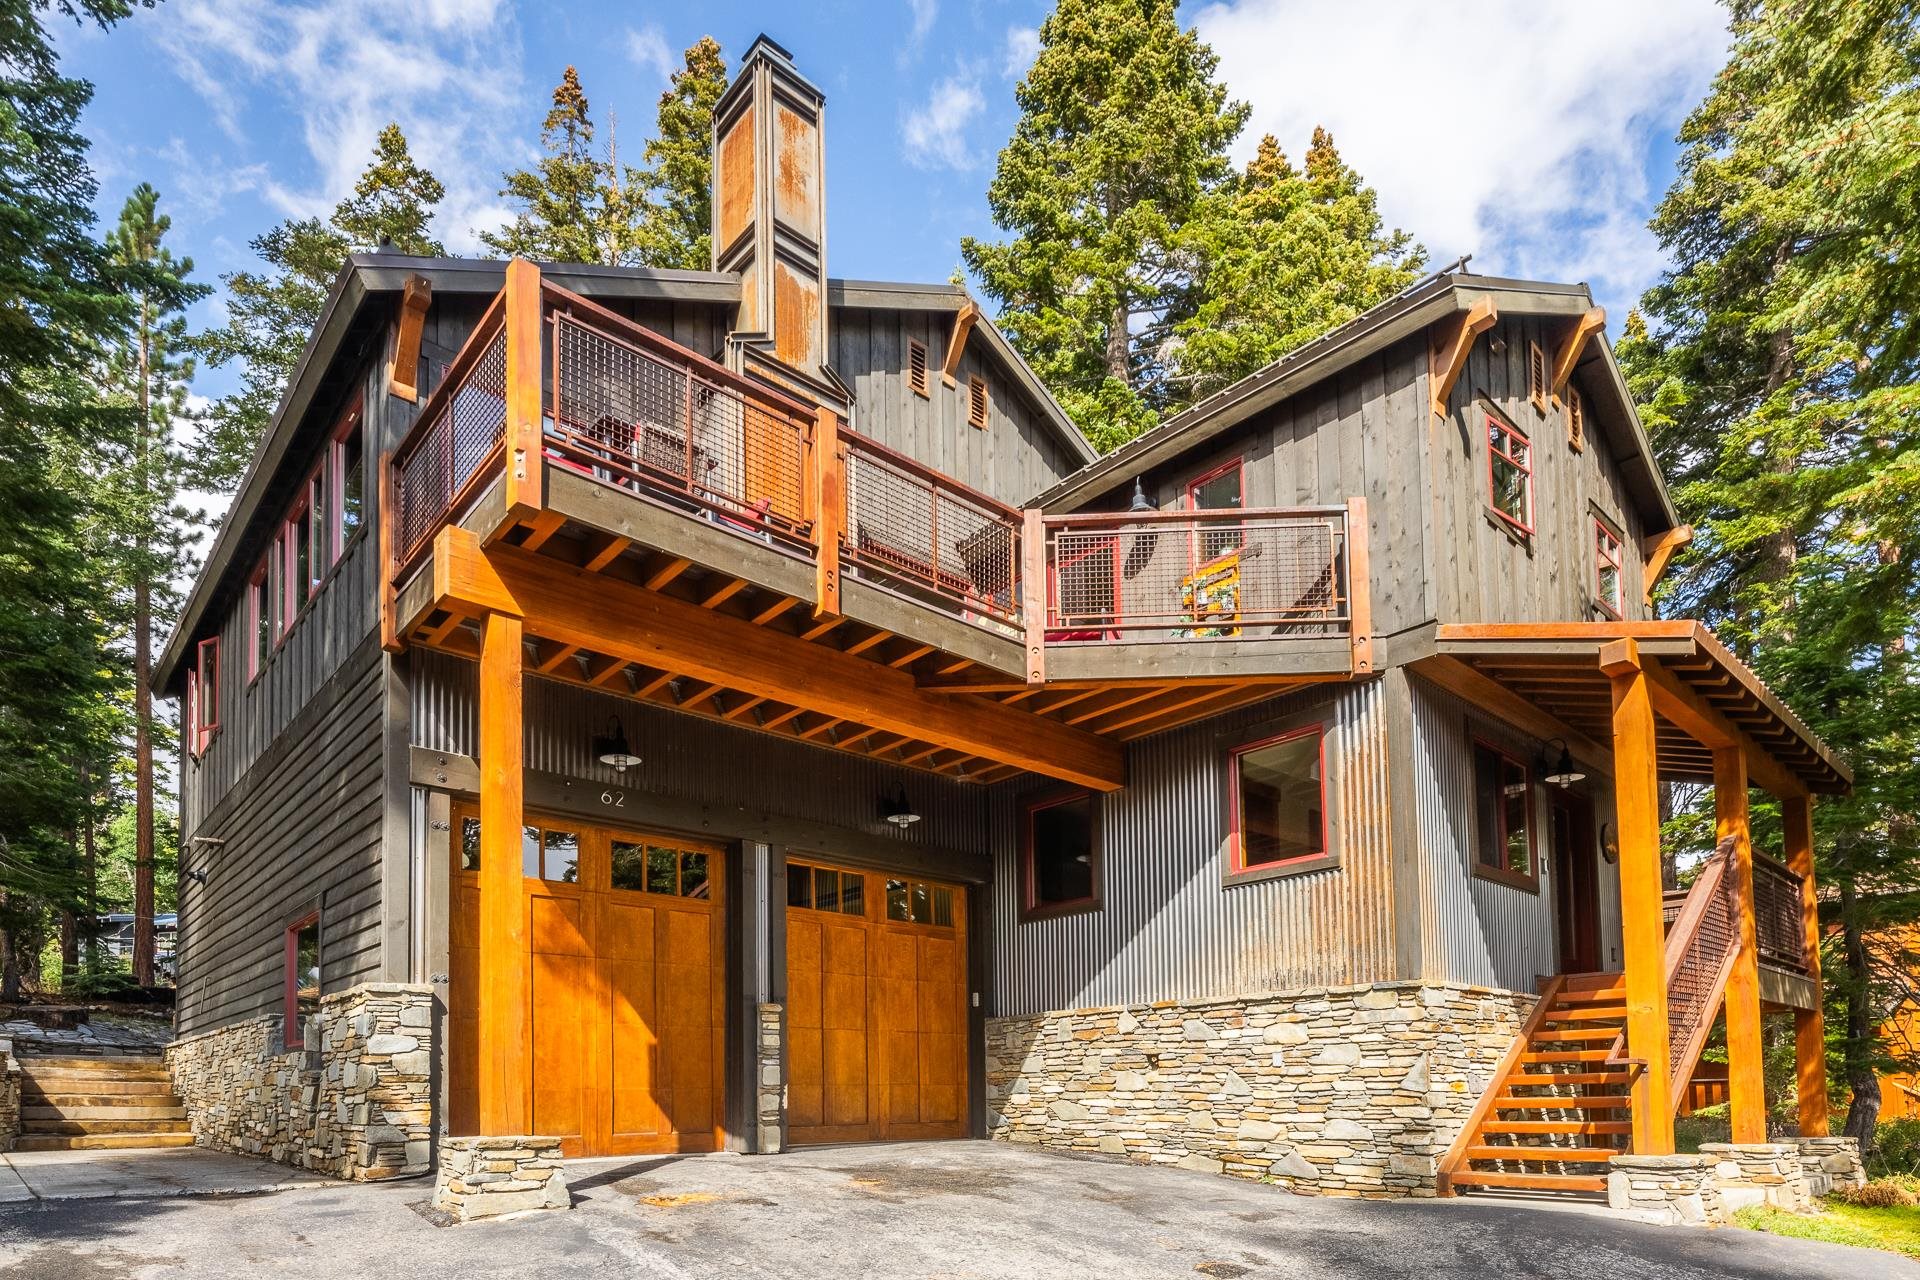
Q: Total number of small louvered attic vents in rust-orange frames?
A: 4